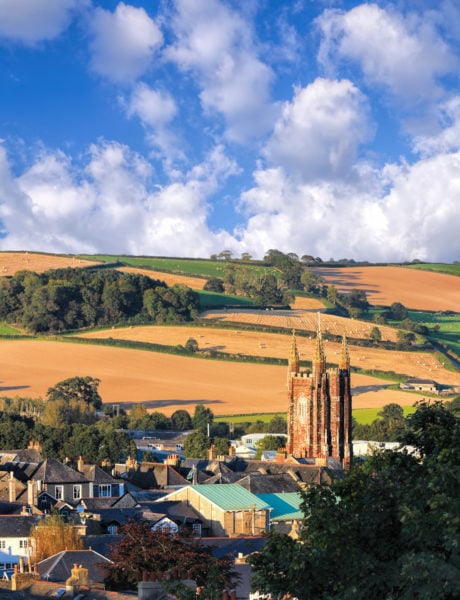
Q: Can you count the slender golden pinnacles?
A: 3